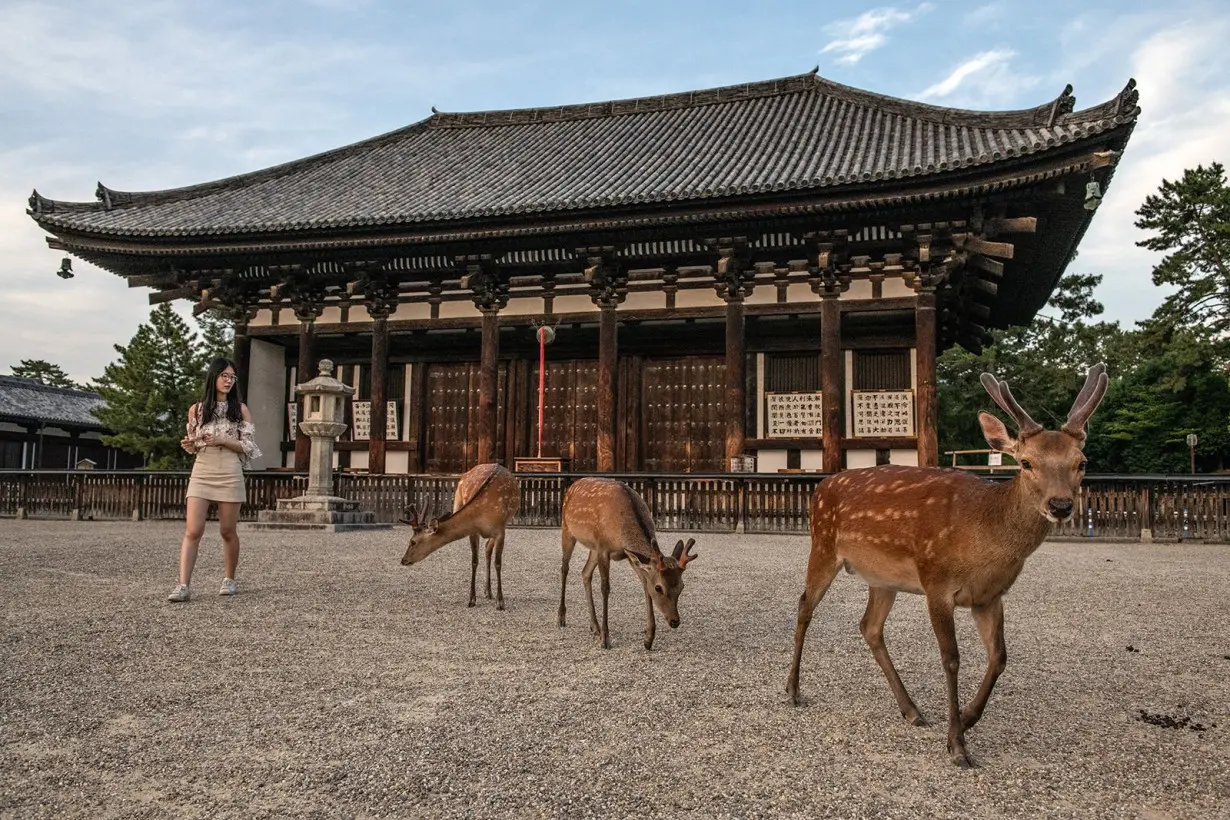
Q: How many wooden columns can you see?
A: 8